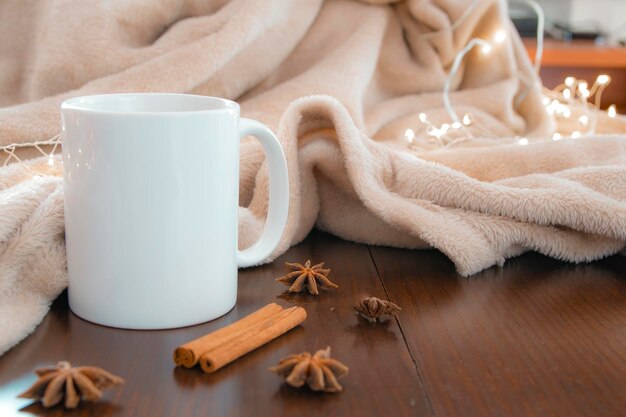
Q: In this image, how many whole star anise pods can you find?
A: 4